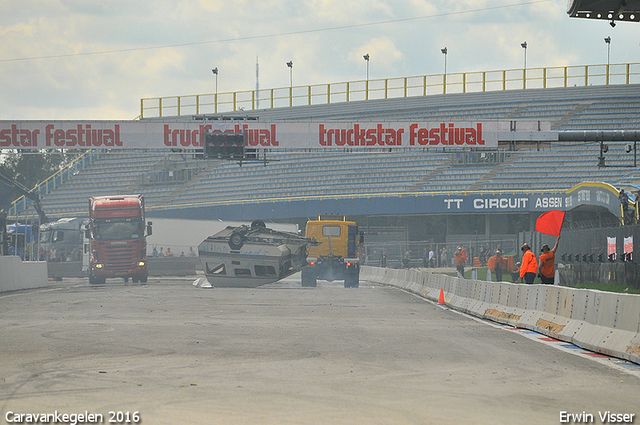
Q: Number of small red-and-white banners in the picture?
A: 2